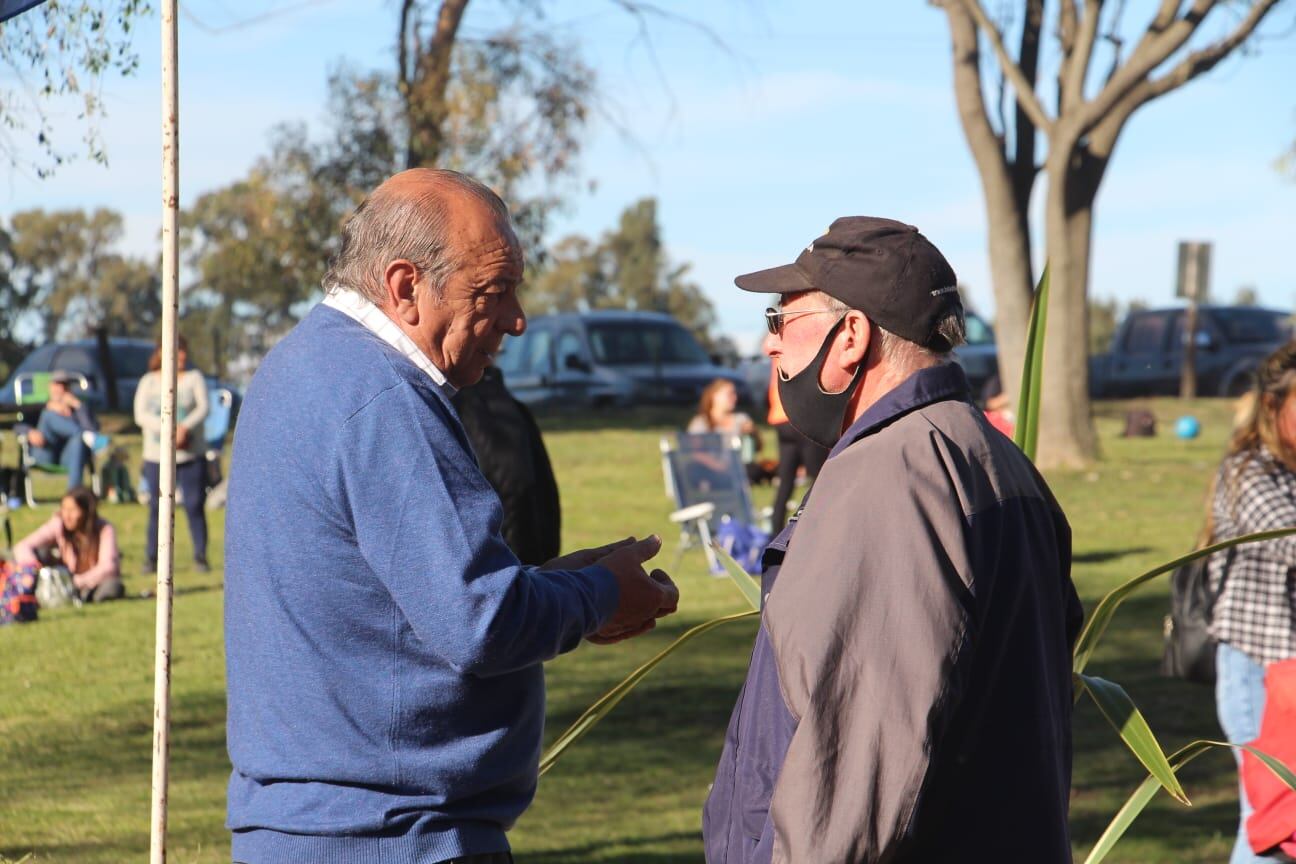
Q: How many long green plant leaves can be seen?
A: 6